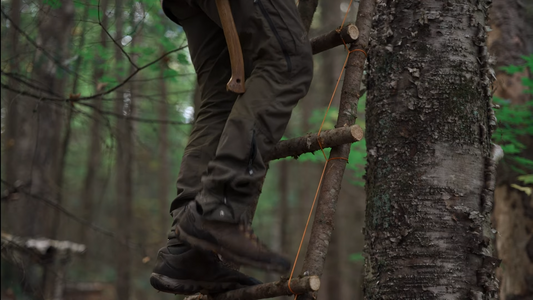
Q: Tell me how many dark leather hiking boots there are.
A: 2